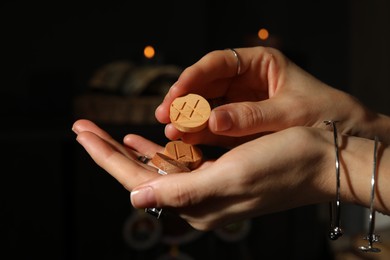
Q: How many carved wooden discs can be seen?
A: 3